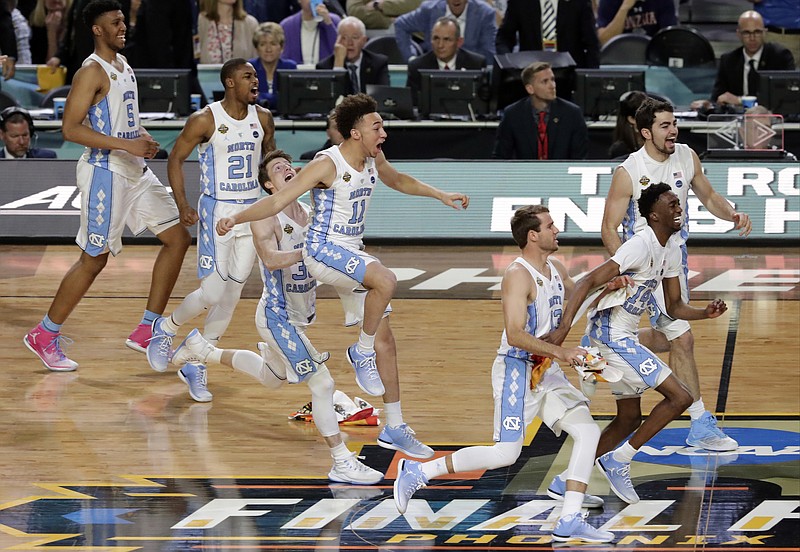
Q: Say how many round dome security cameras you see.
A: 0